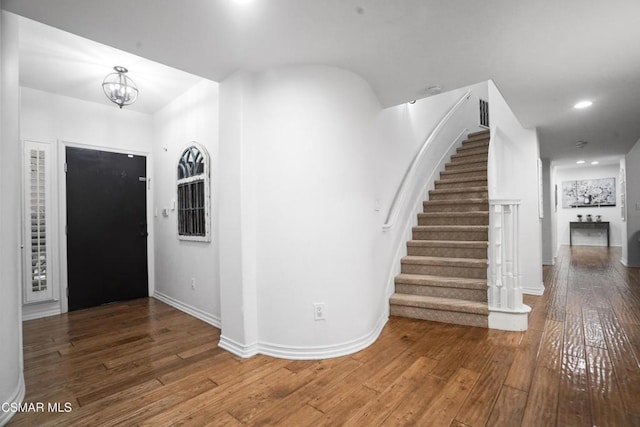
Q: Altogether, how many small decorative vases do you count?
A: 3